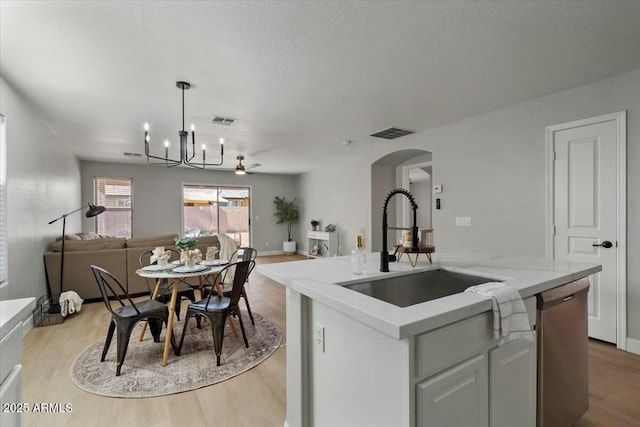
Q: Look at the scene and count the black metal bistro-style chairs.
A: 4